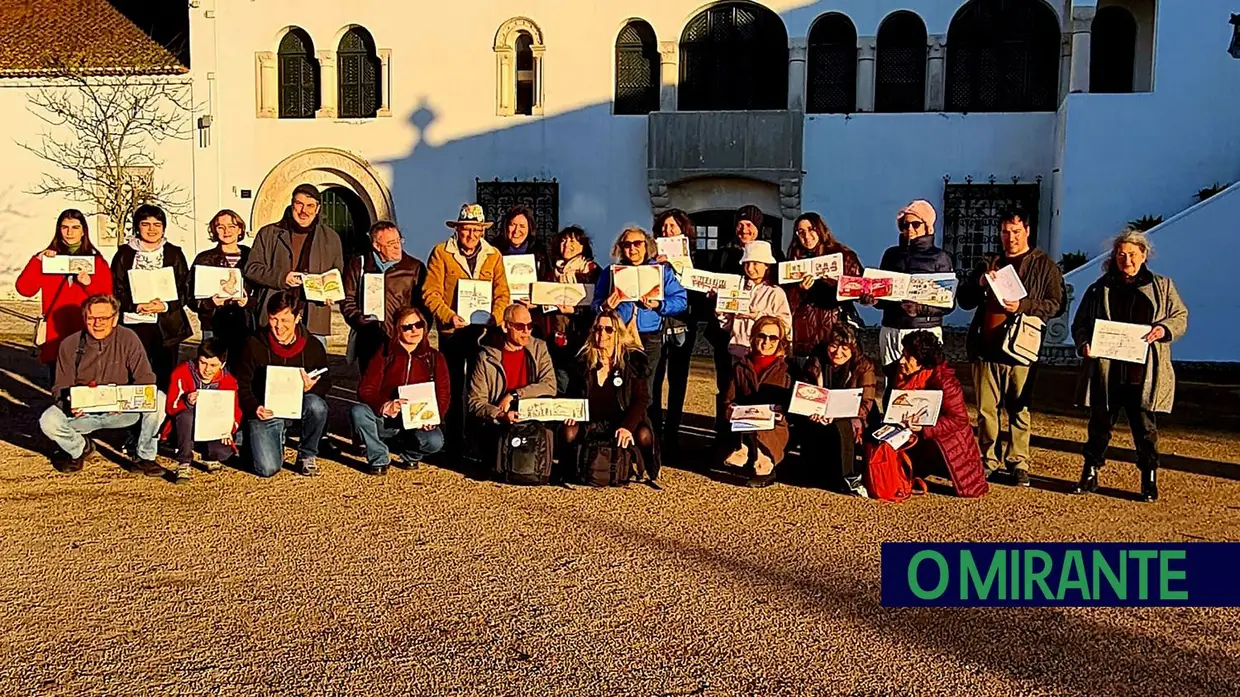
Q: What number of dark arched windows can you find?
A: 9